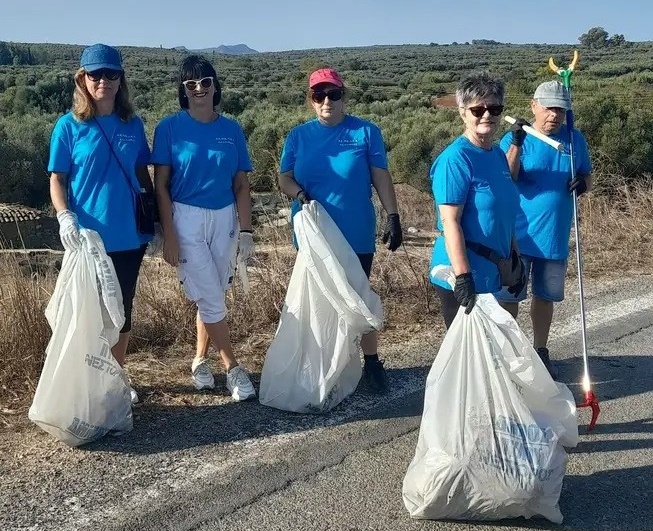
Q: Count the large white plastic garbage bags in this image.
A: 3